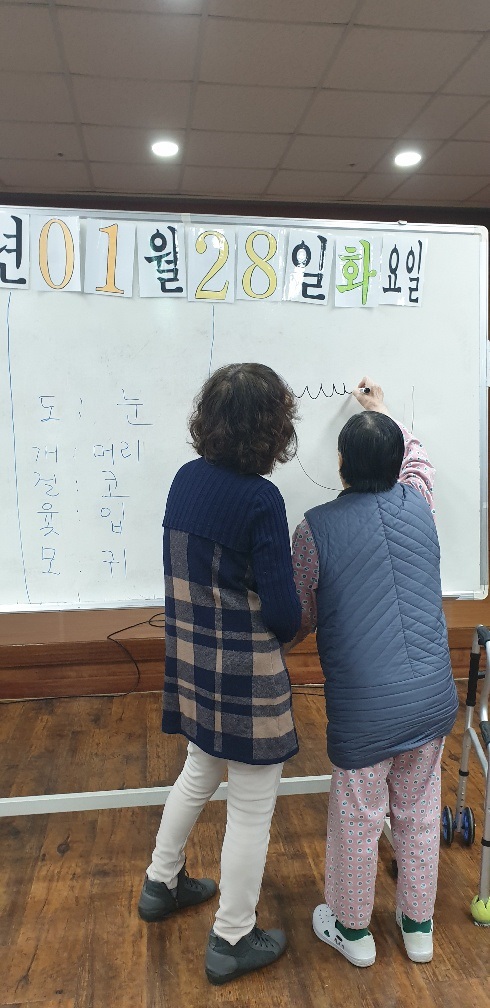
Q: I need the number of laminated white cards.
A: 9